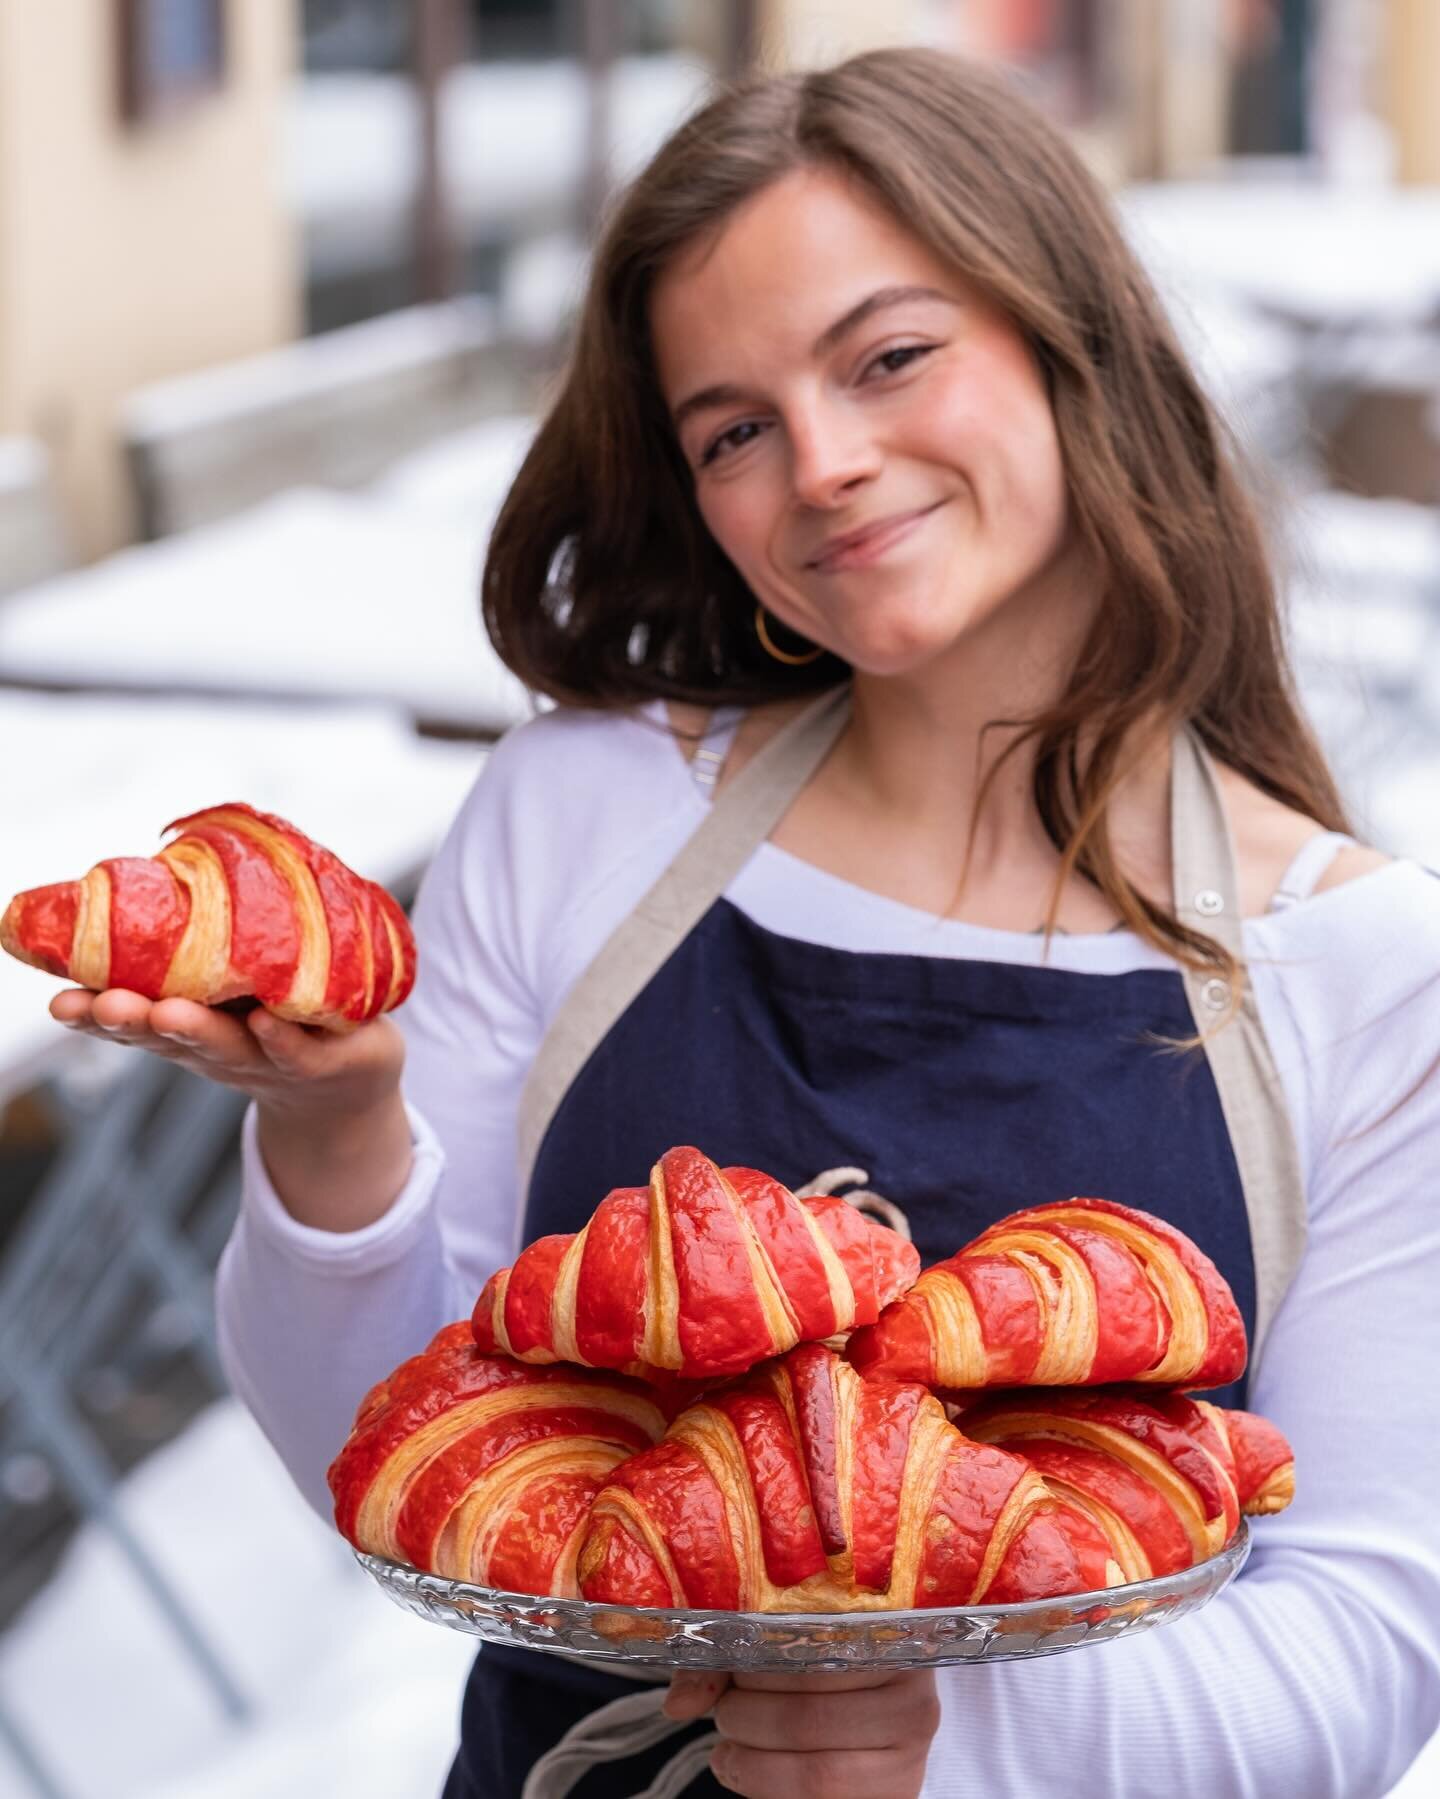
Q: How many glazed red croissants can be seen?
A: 6